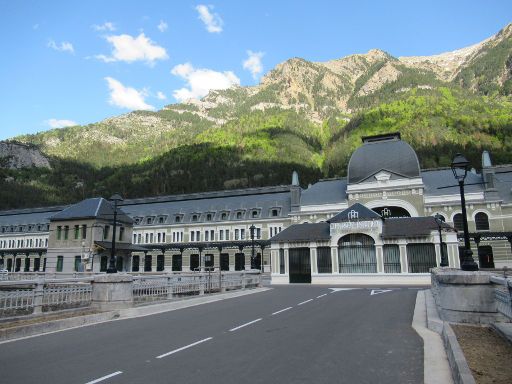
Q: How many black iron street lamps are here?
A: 4